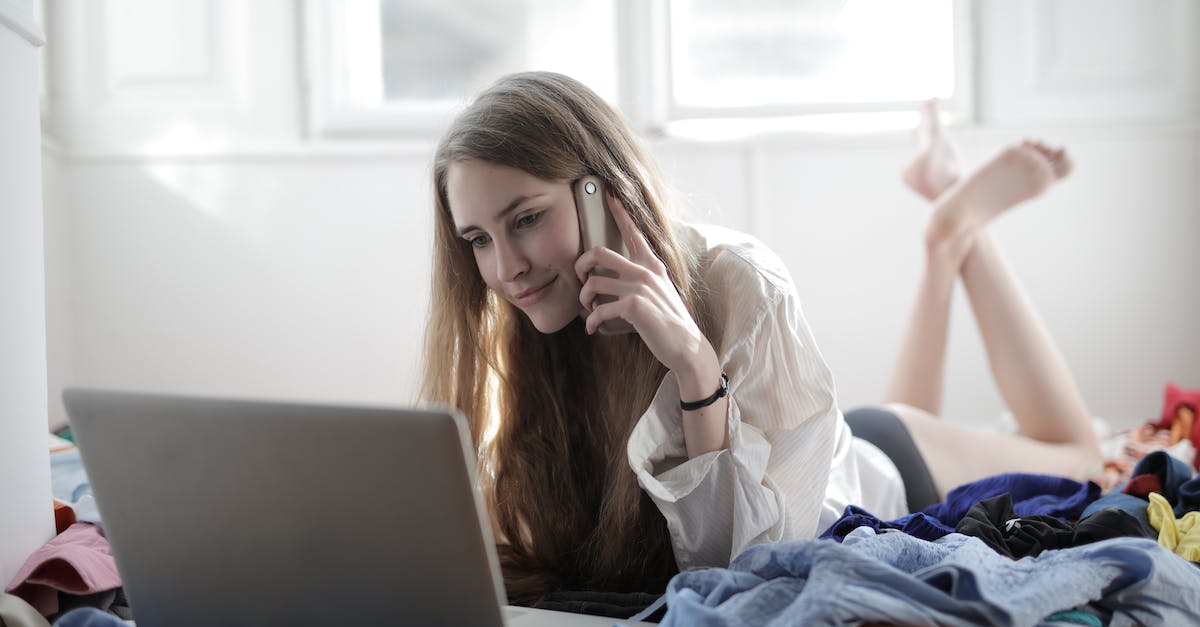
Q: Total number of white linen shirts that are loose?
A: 1